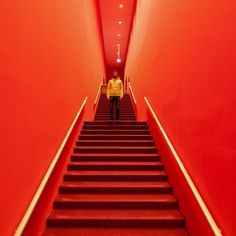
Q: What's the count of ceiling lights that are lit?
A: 6